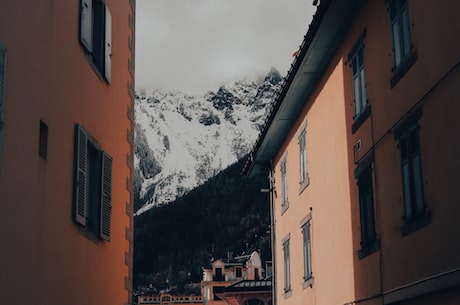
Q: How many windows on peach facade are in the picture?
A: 8